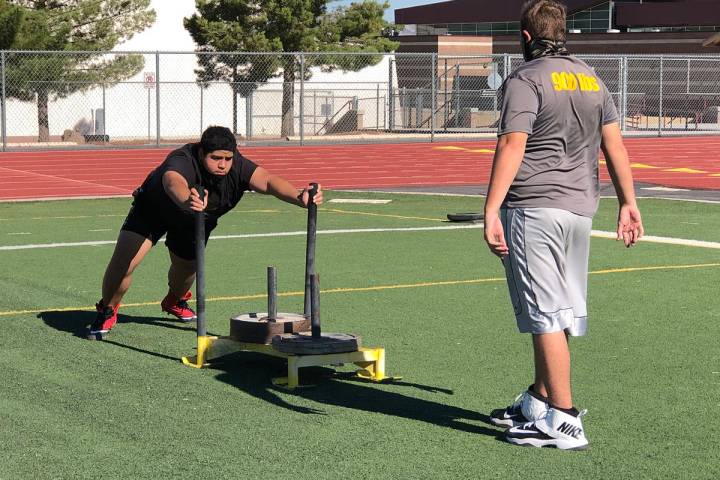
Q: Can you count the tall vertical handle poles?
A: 2